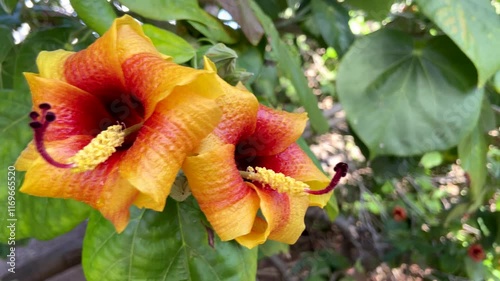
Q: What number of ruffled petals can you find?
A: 10